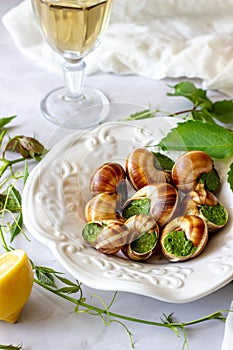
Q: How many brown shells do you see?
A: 9